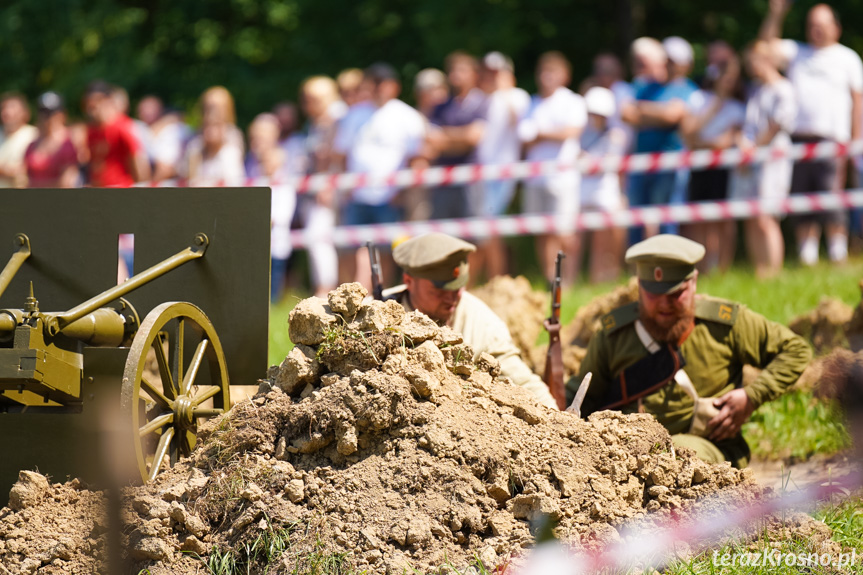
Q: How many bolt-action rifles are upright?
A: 2